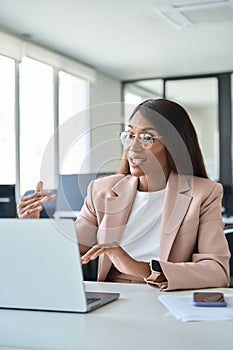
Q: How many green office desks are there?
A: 0